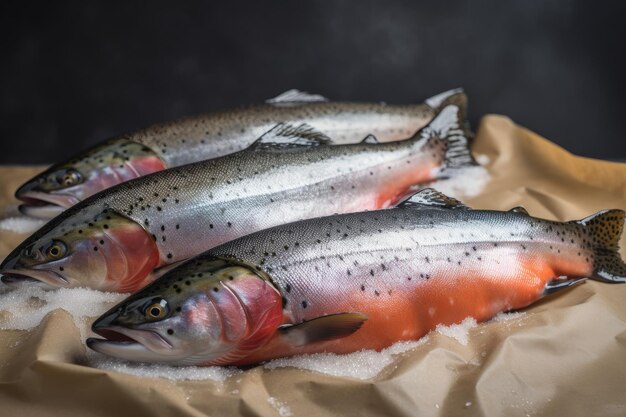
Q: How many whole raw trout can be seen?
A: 3